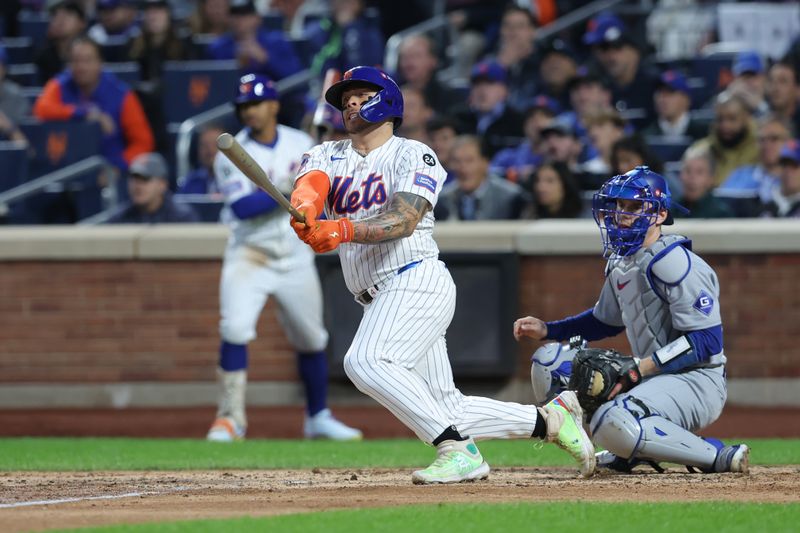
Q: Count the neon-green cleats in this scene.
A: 2